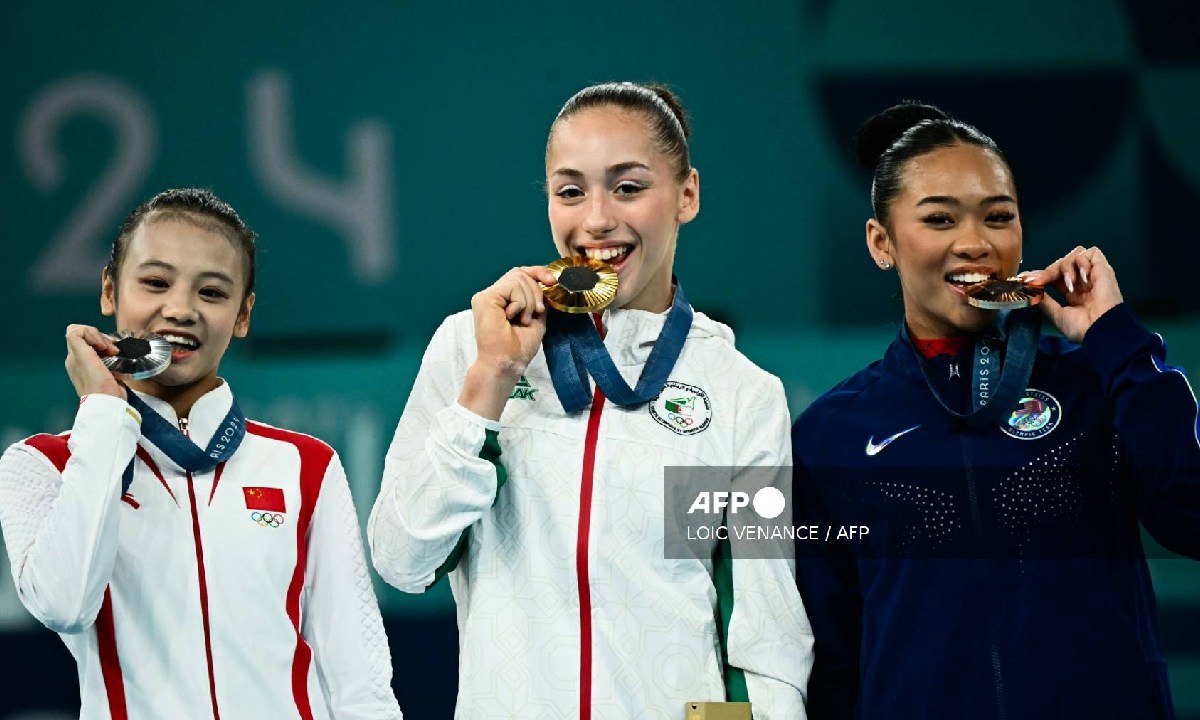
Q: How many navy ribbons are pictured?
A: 3